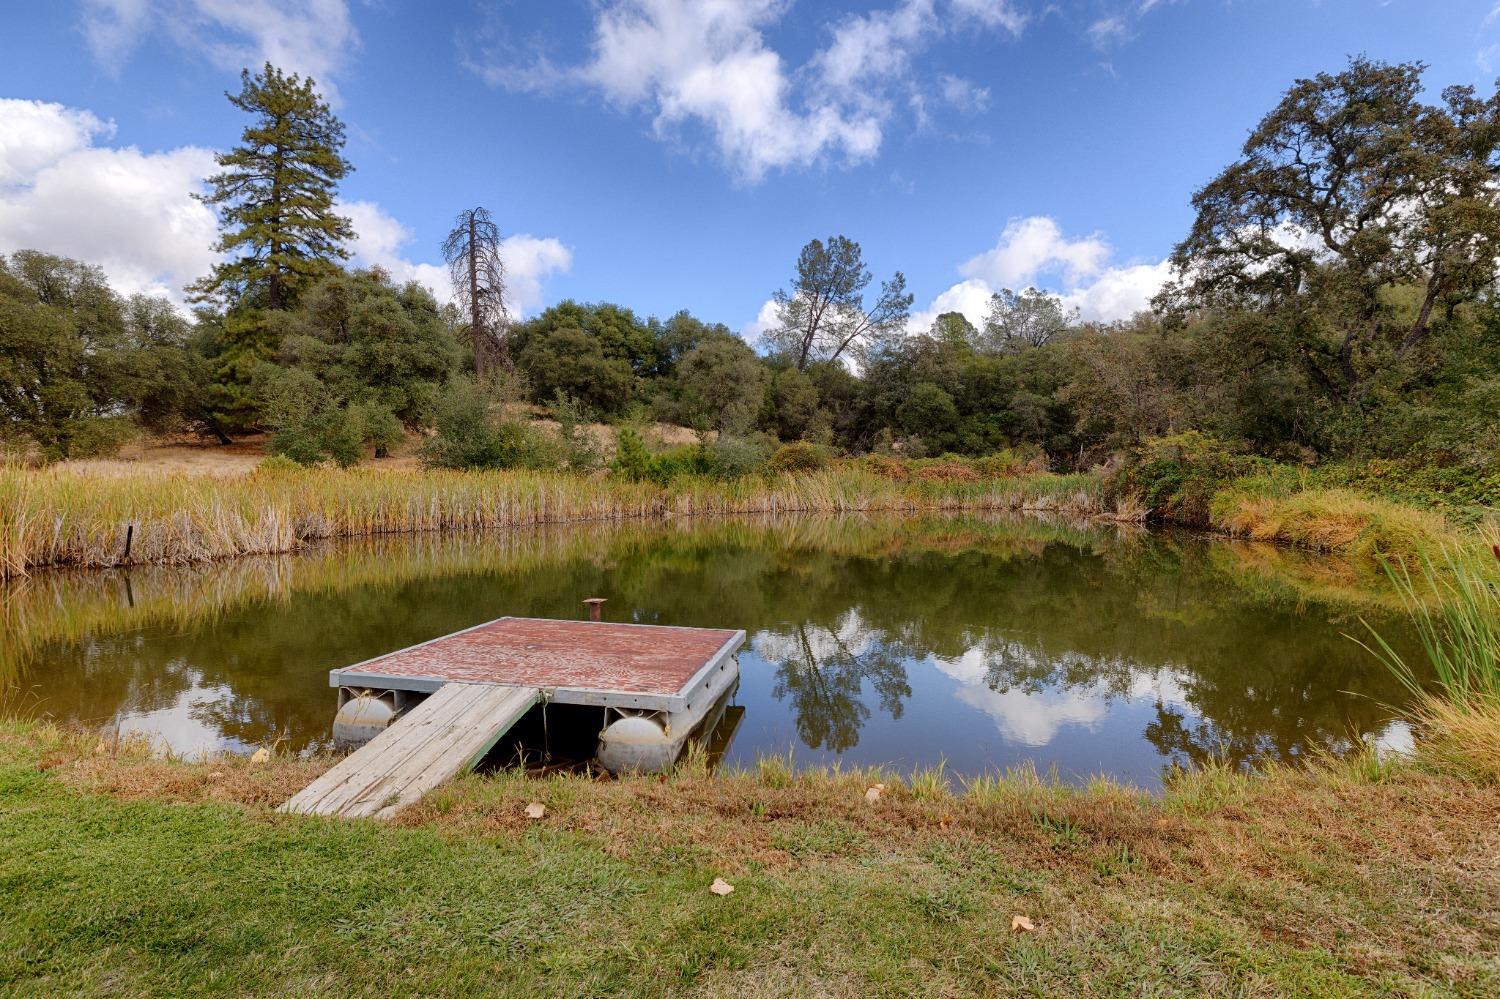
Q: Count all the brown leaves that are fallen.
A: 5